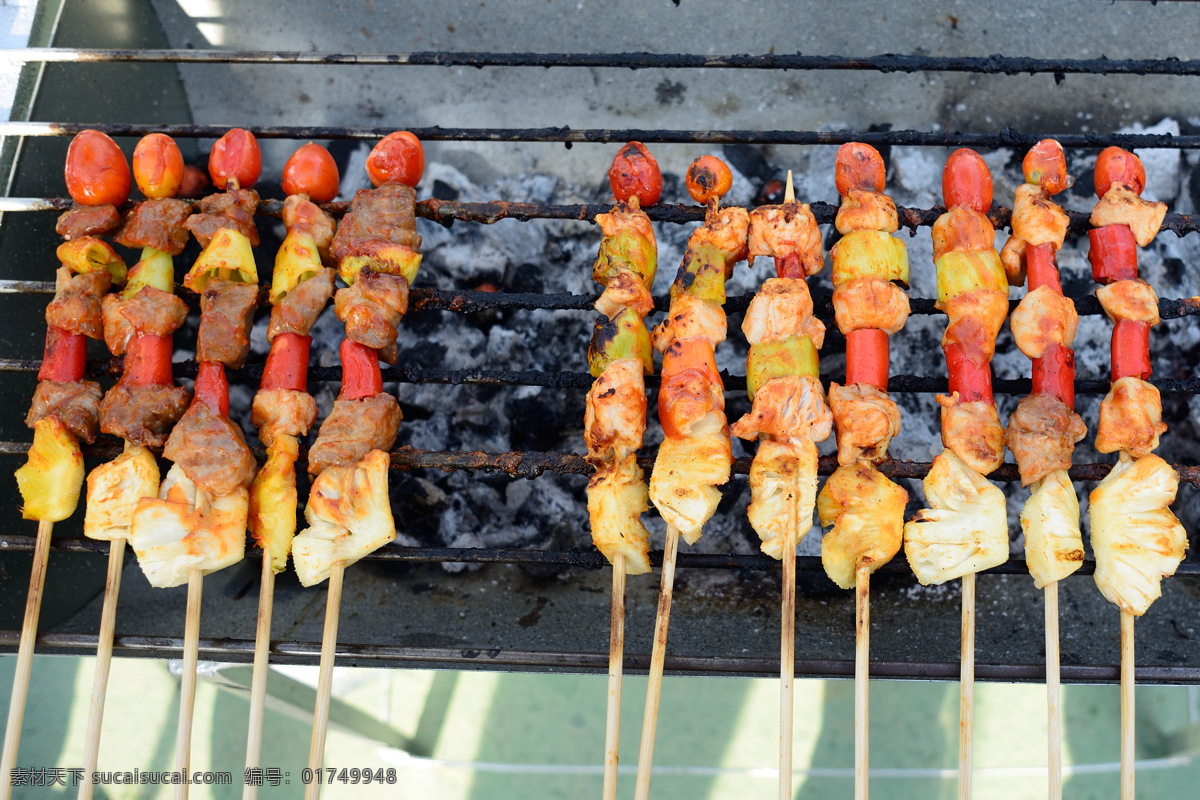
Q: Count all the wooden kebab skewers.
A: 12